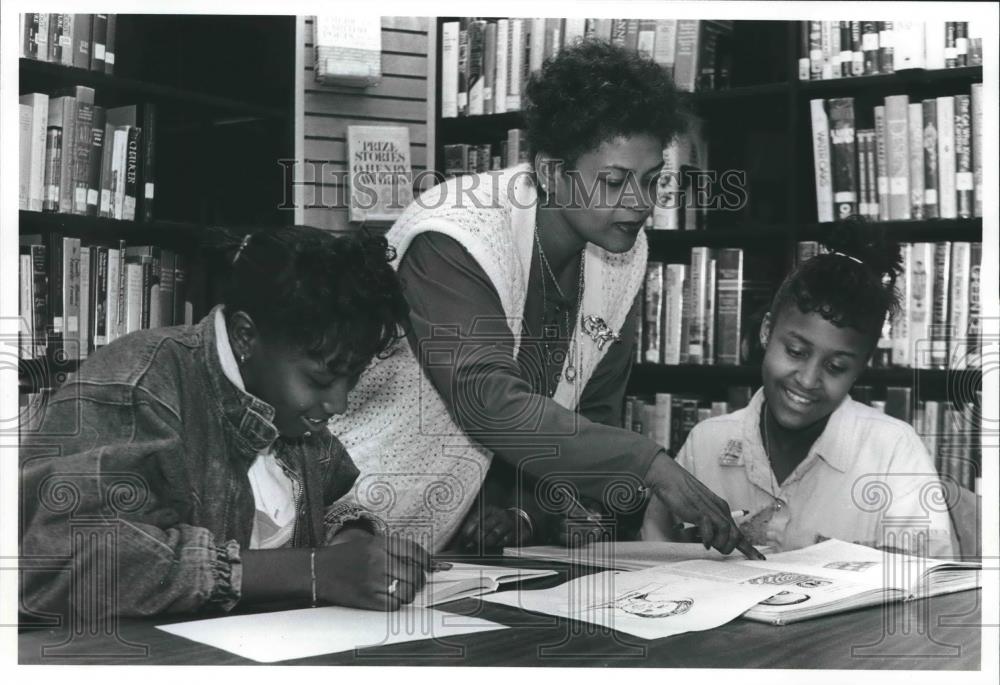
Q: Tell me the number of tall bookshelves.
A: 3